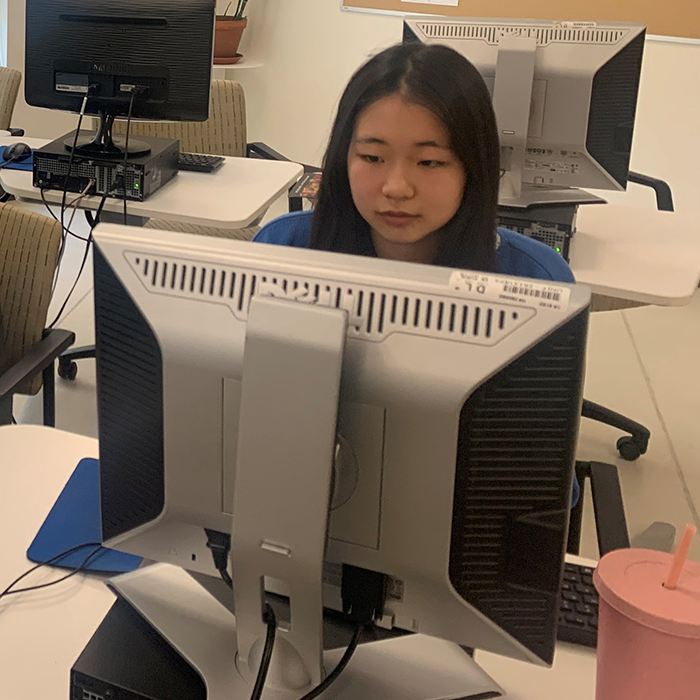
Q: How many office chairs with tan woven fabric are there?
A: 3